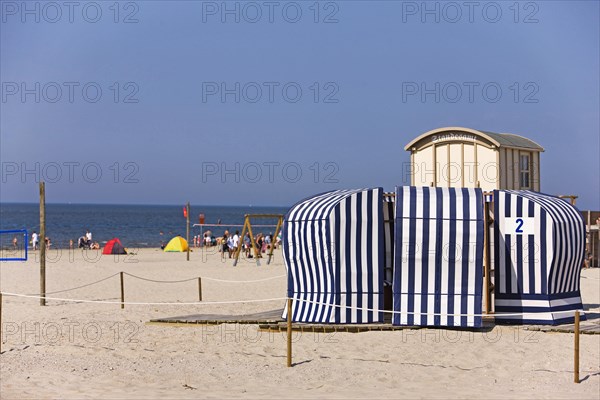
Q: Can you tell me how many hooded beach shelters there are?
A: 3